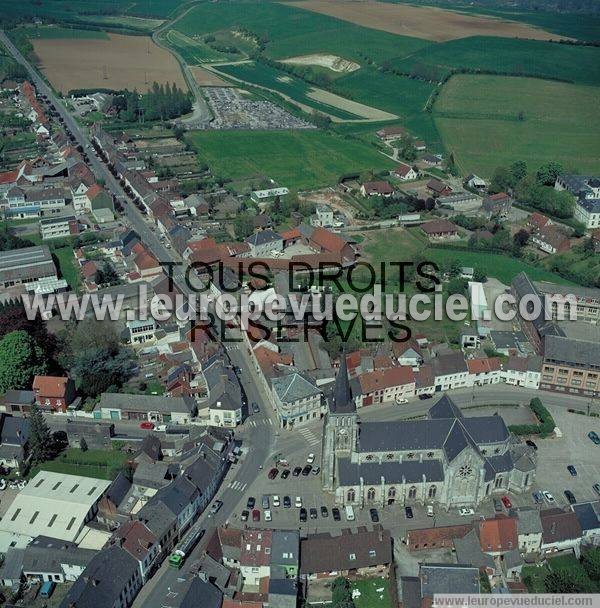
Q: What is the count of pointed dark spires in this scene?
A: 1